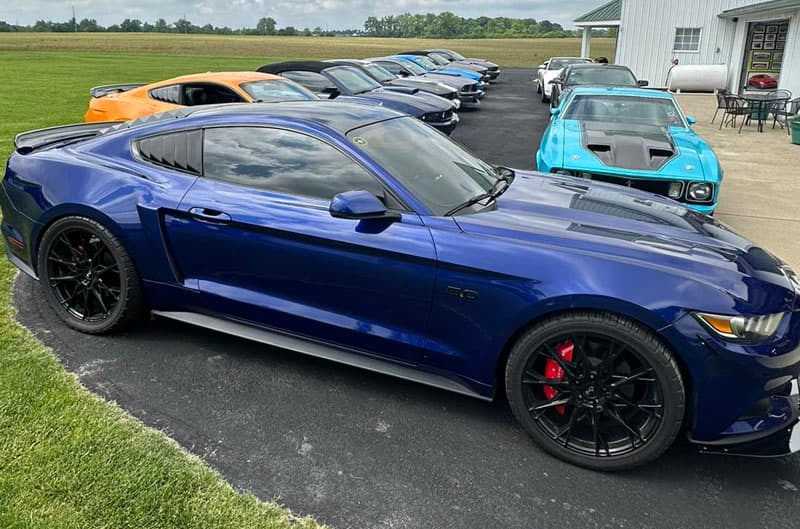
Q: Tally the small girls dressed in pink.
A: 0